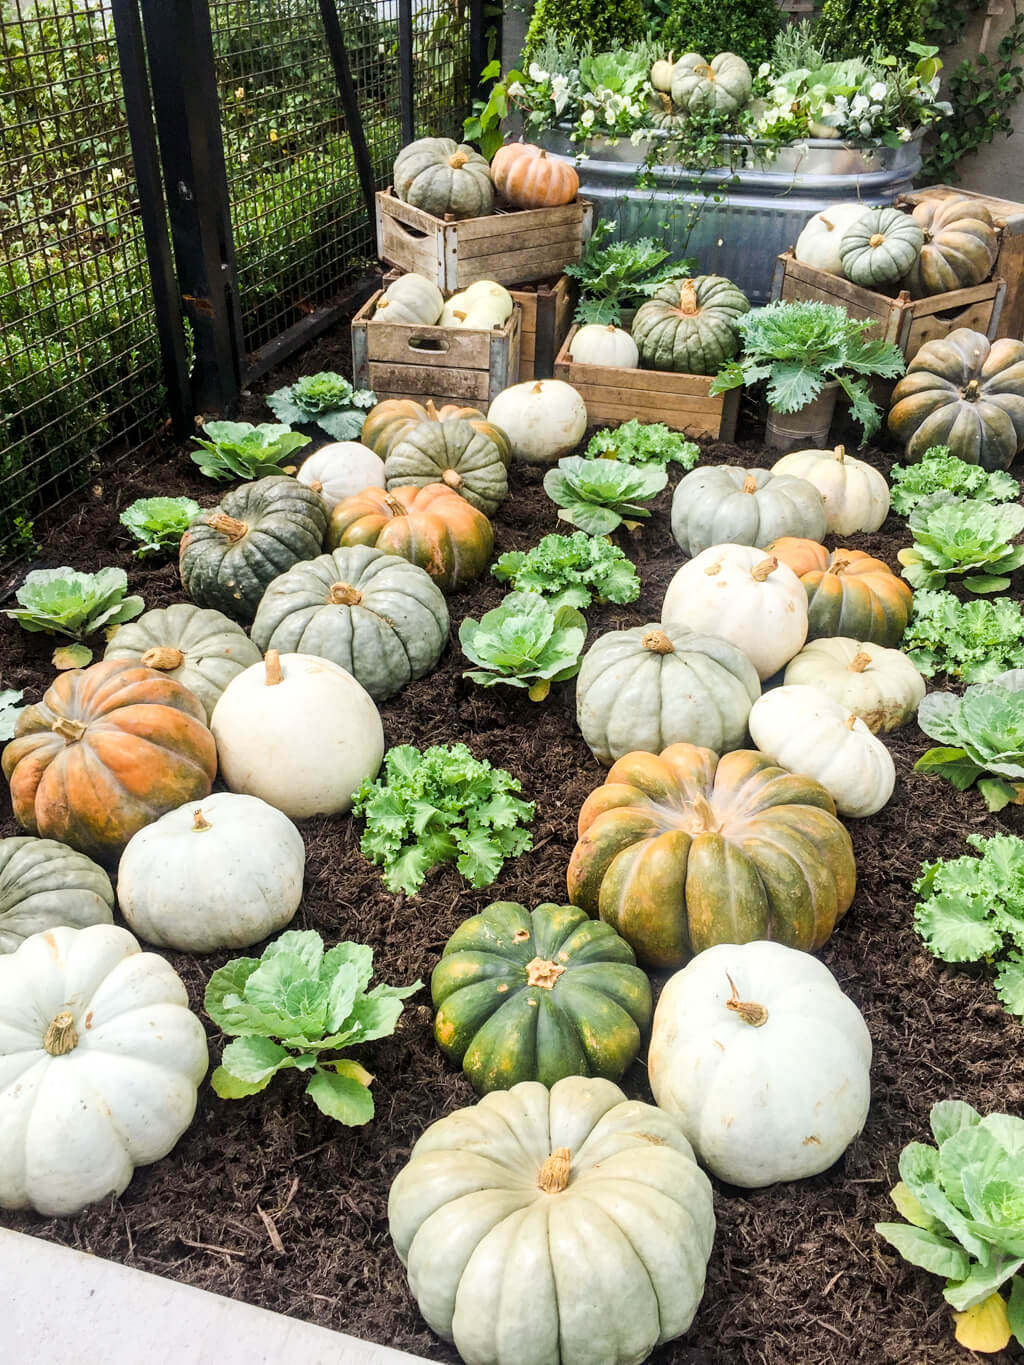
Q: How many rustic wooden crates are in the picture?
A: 6